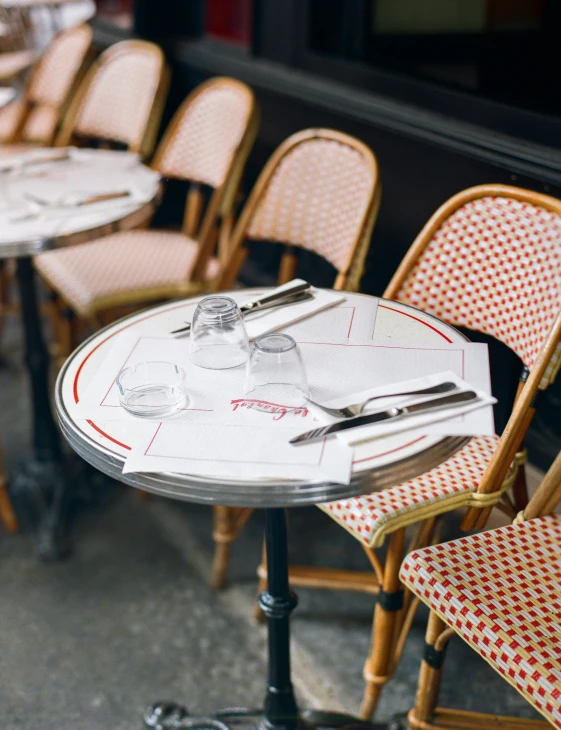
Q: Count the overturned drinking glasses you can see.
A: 2